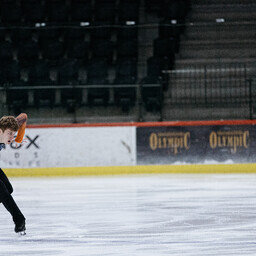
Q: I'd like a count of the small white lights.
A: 5